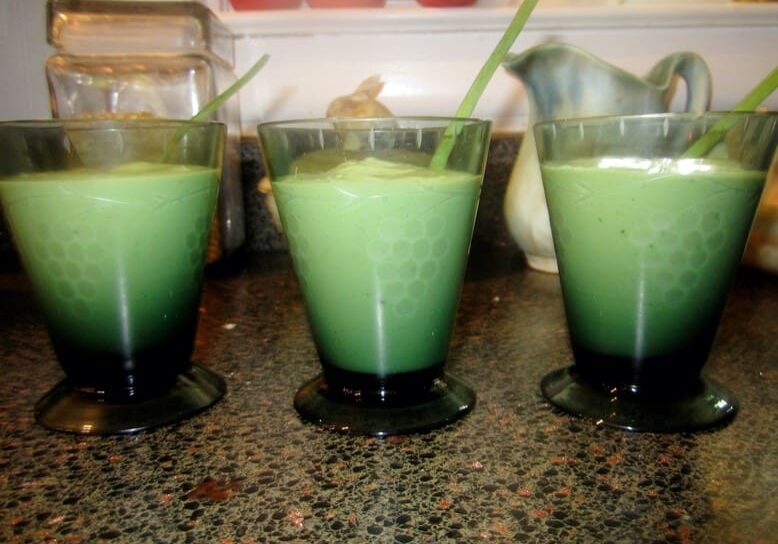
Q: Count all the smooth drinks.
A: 3